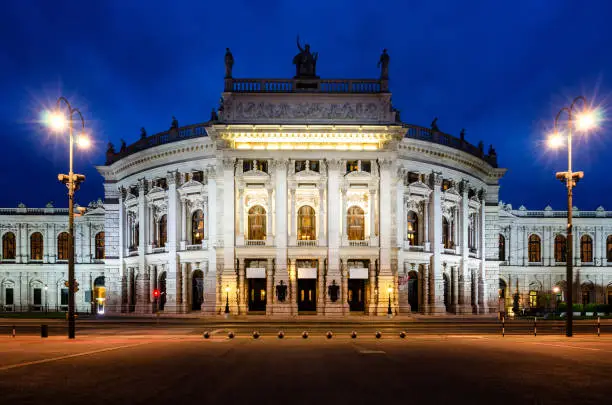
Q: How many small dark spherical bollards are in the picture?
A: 9